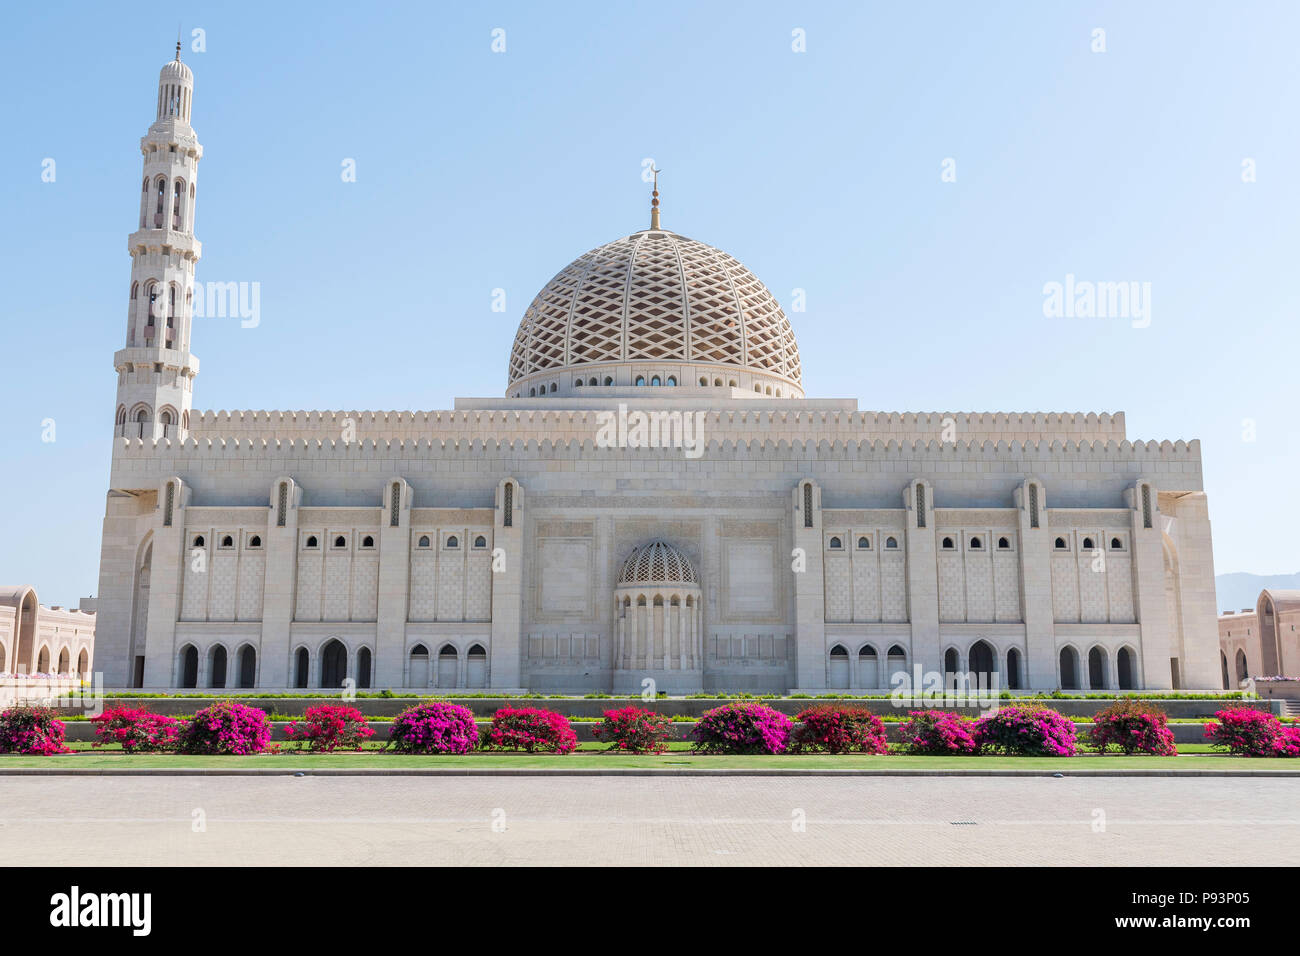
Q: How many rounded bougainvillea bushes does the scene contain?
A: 13